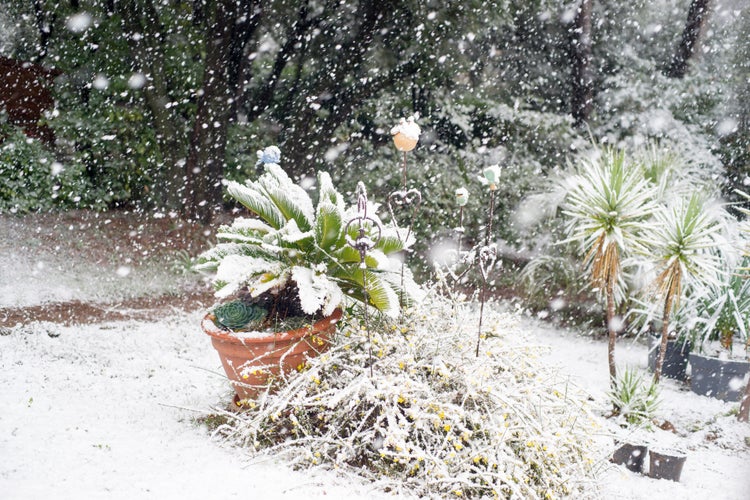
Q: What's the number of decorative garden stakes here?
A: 5